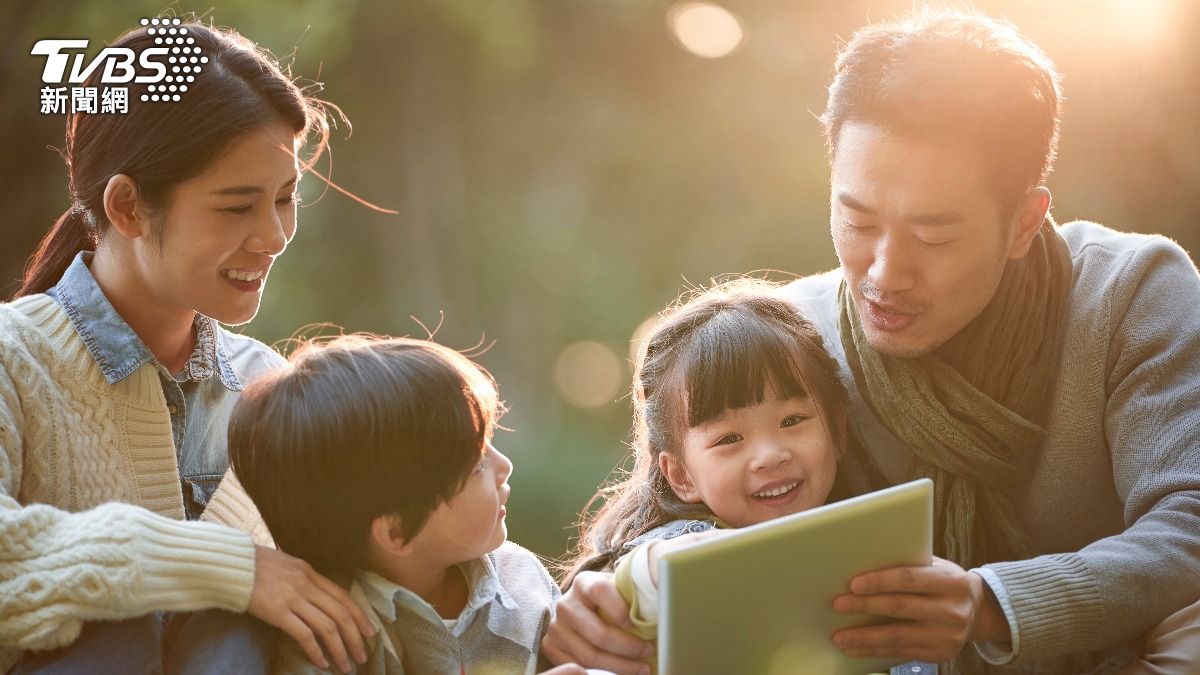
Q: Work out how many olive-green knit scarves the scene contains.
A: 1